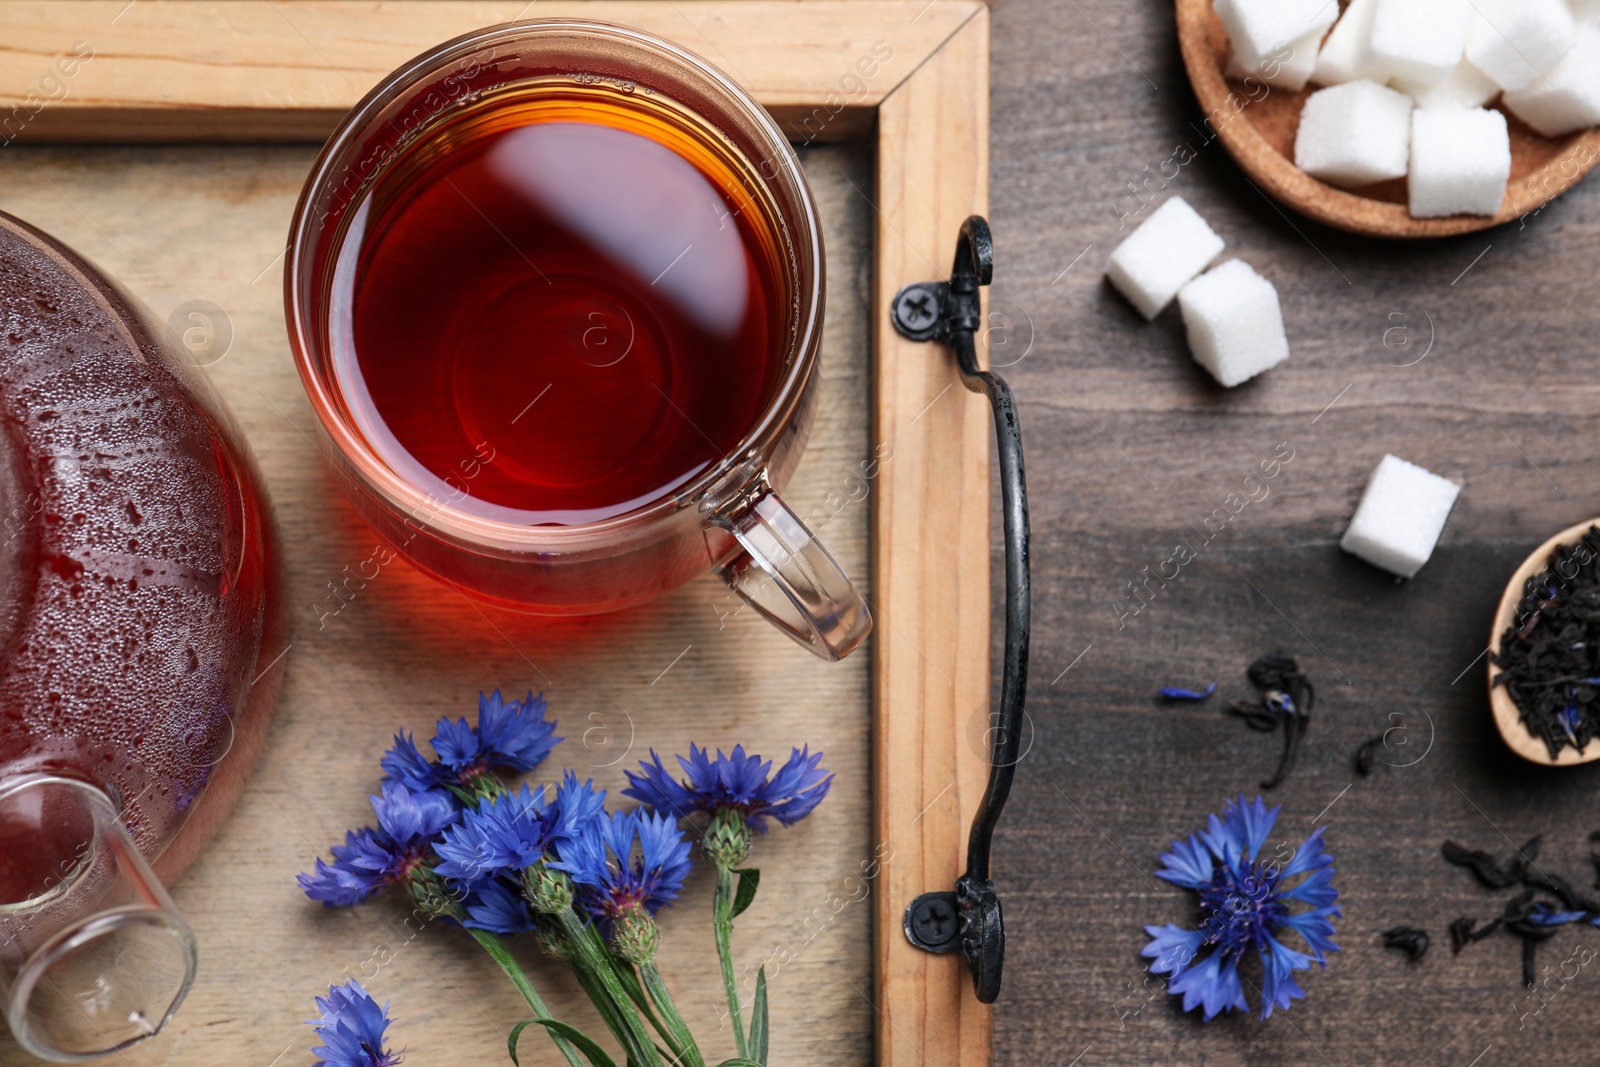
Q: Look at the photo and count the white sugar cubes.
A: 13